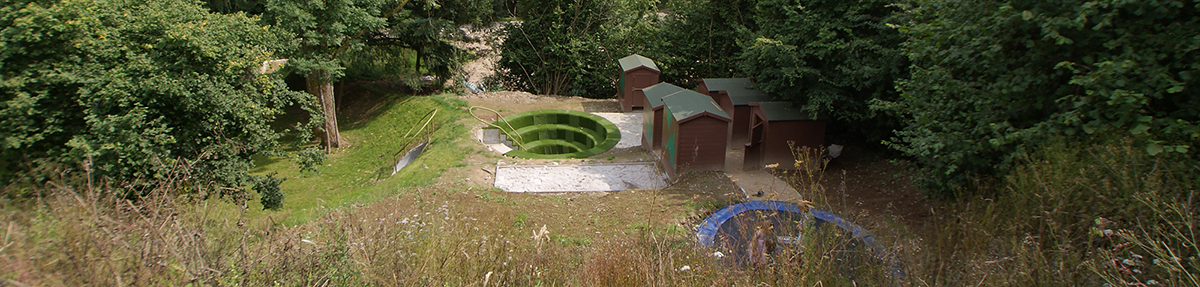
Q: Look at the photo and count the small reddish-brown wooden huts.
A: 6